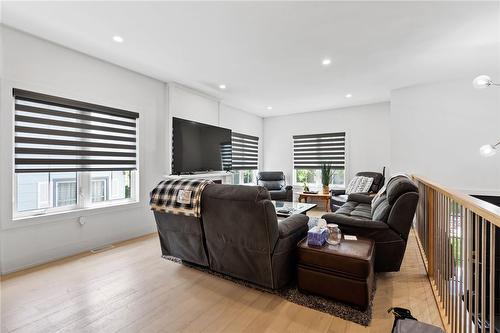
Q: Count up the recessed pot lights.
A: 5